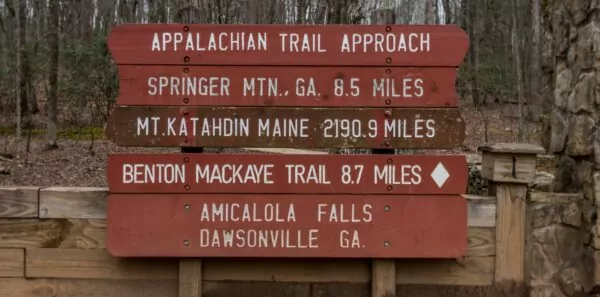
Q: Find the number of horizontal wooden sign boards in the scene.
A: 5